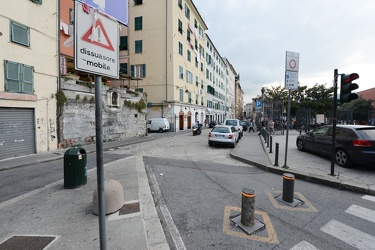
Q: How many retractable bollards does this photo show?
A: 2